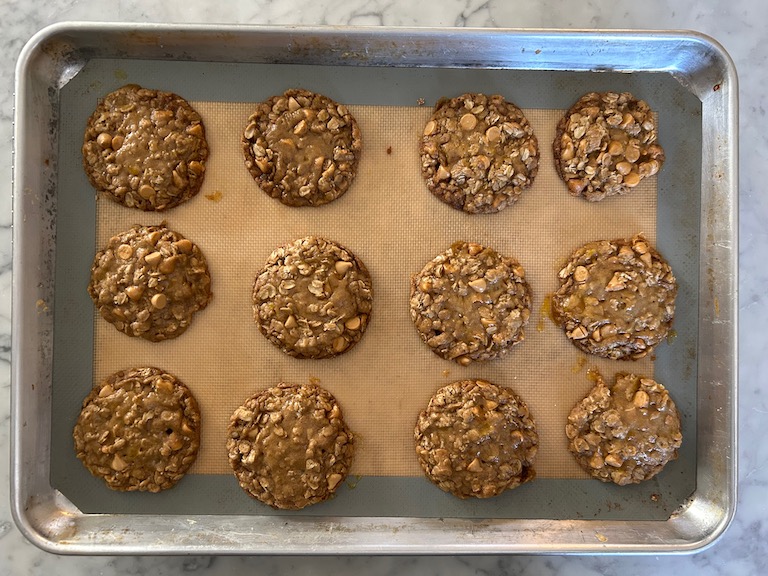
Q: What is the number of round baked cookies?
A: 12